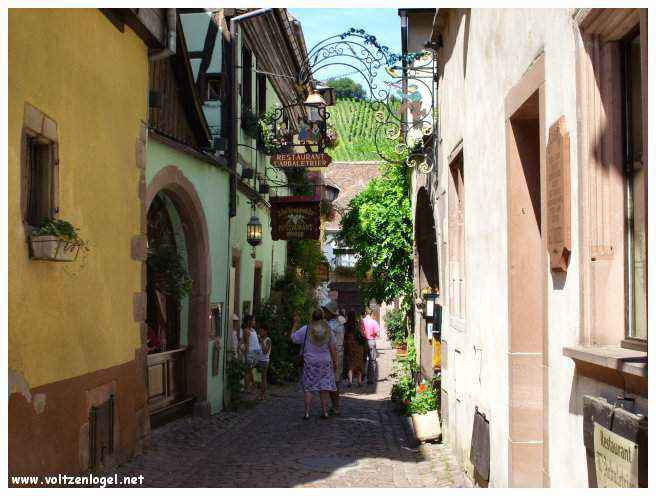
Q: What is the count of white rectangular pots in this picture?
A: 2